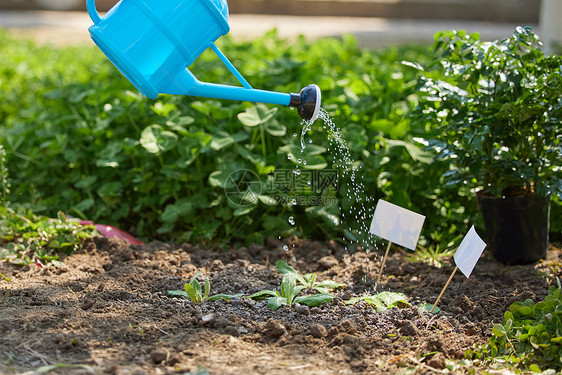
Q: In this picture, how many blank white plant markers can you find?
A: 2